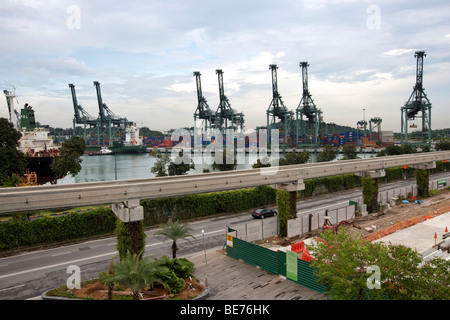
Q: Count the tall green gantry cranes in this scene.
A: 7